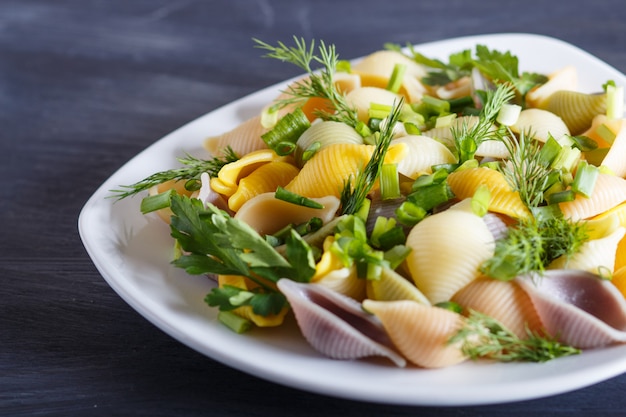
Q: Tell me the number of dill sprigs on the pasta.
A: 7